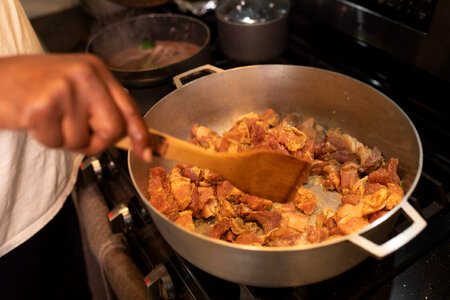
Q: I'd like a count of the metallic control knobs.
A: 3